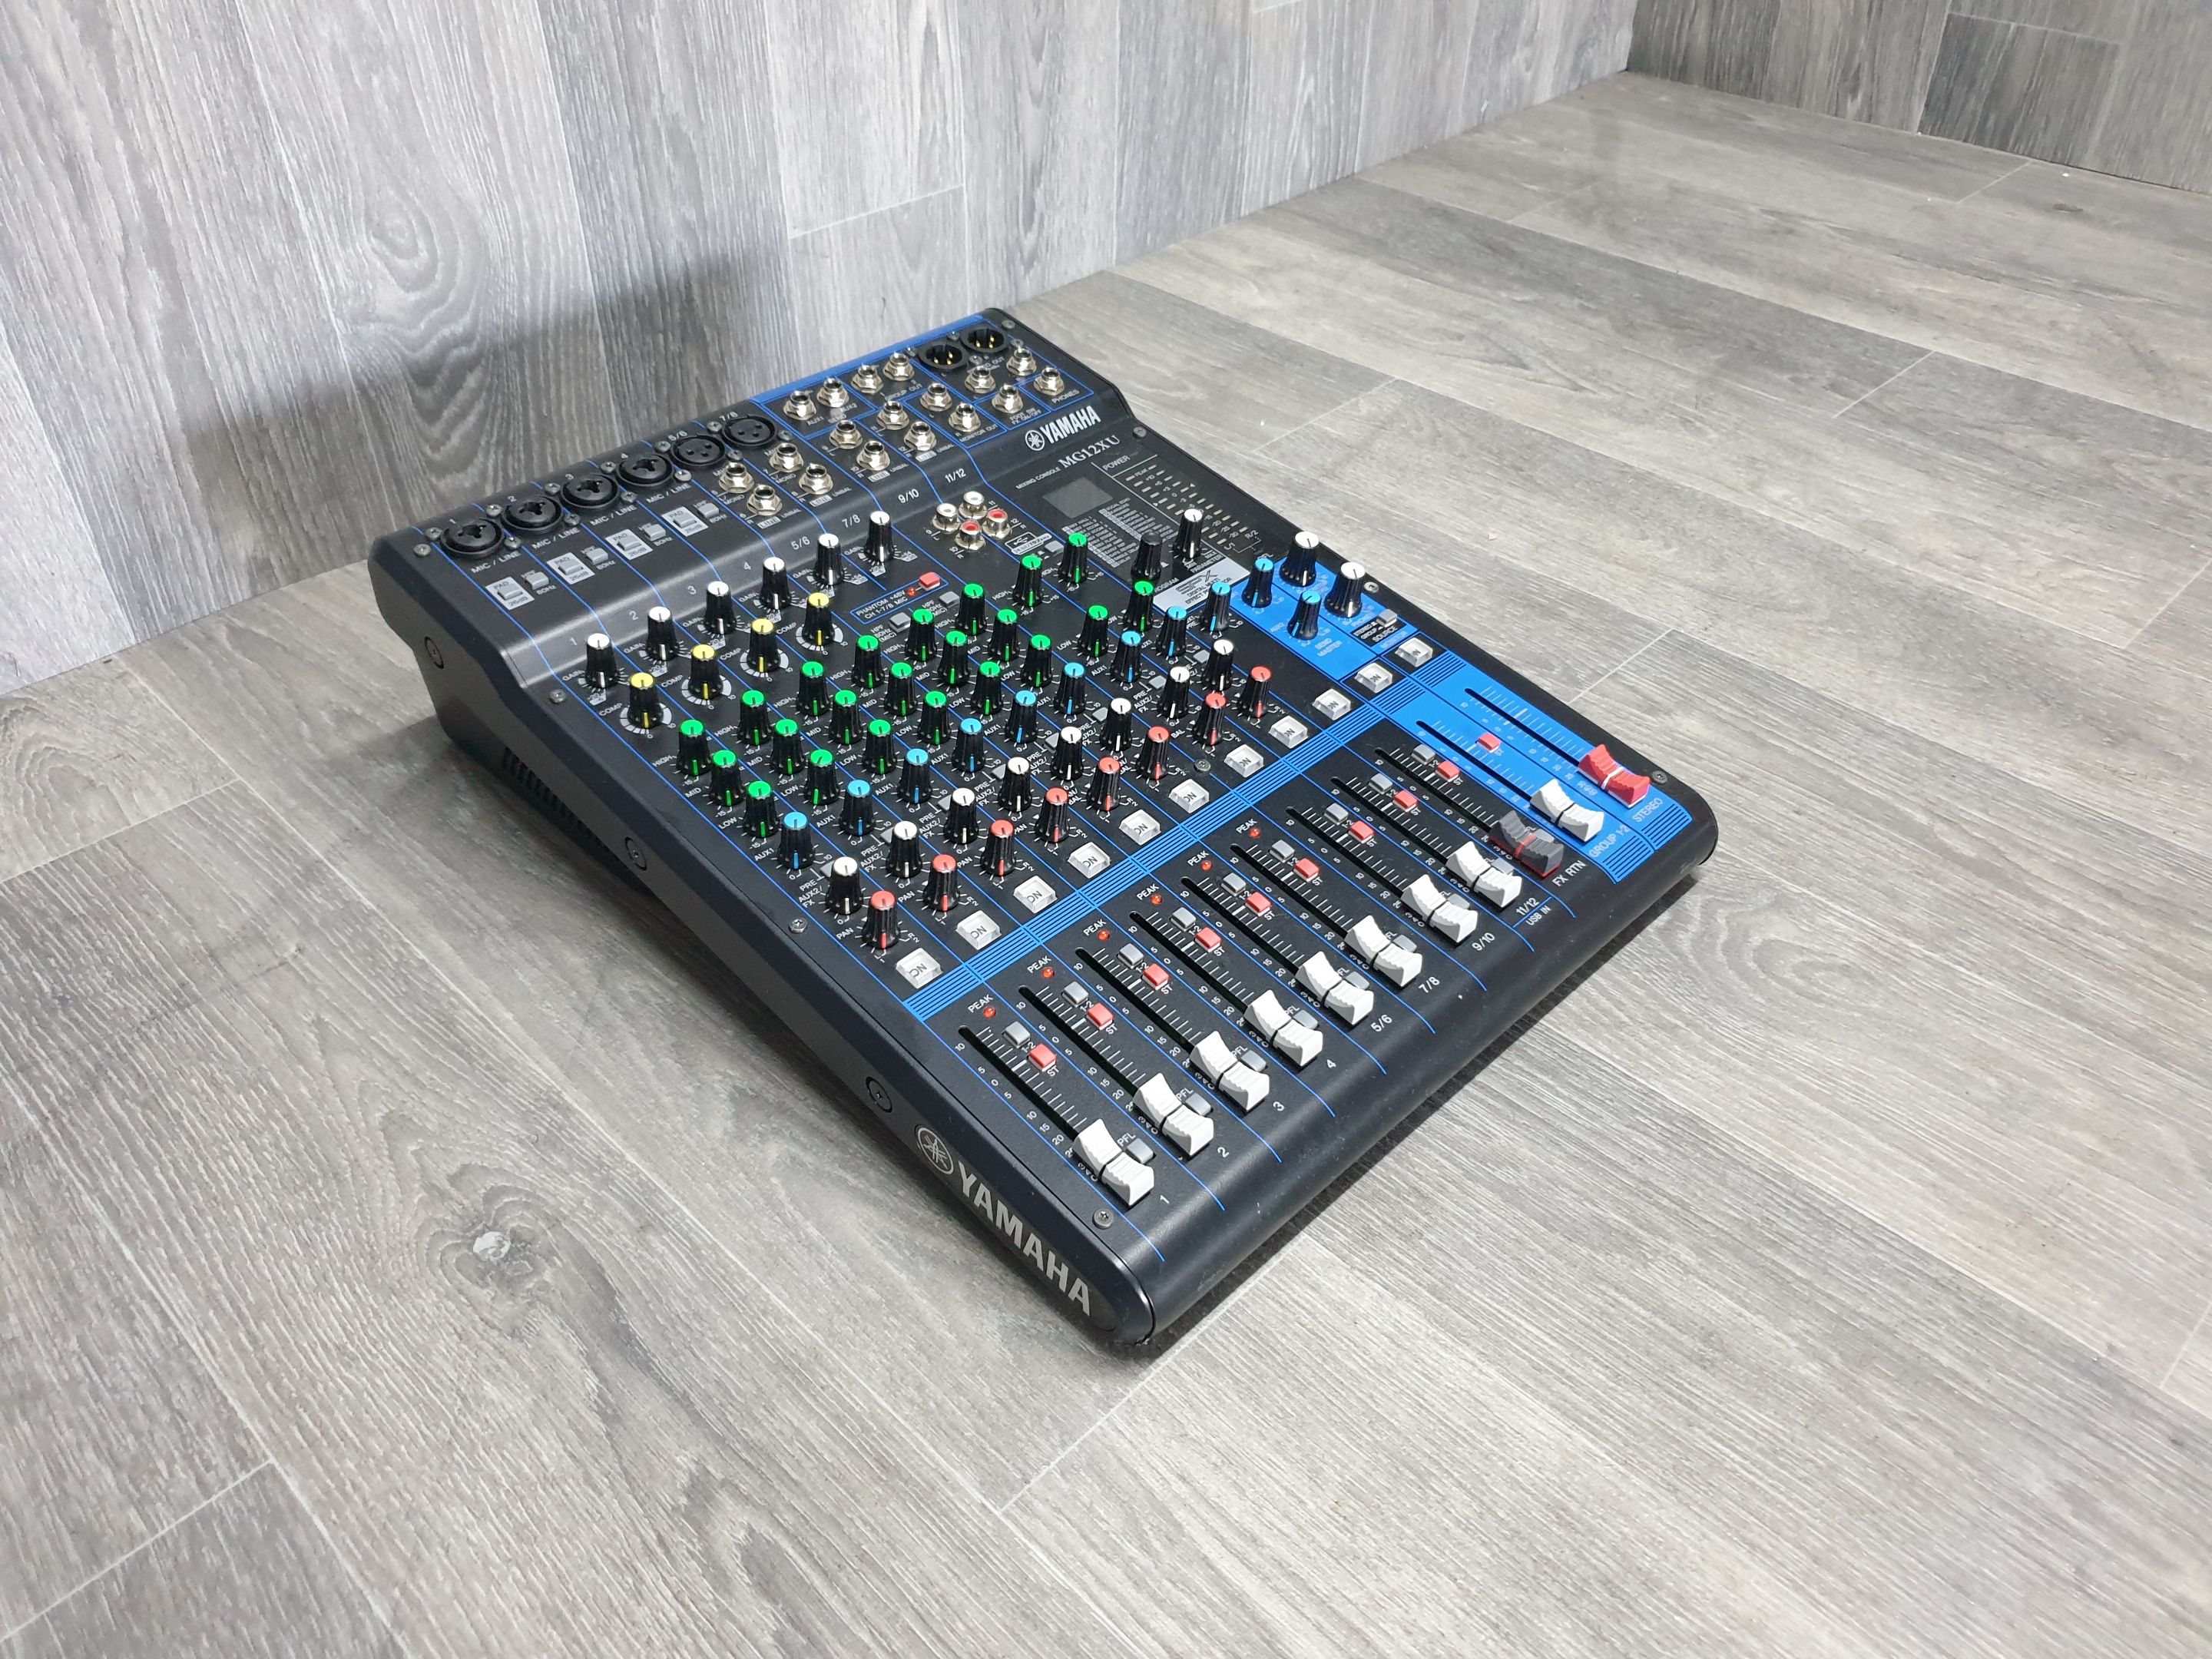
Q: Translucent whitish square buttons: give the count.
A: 11